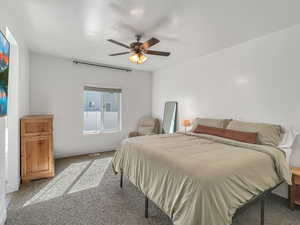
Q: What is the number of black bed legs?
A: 3